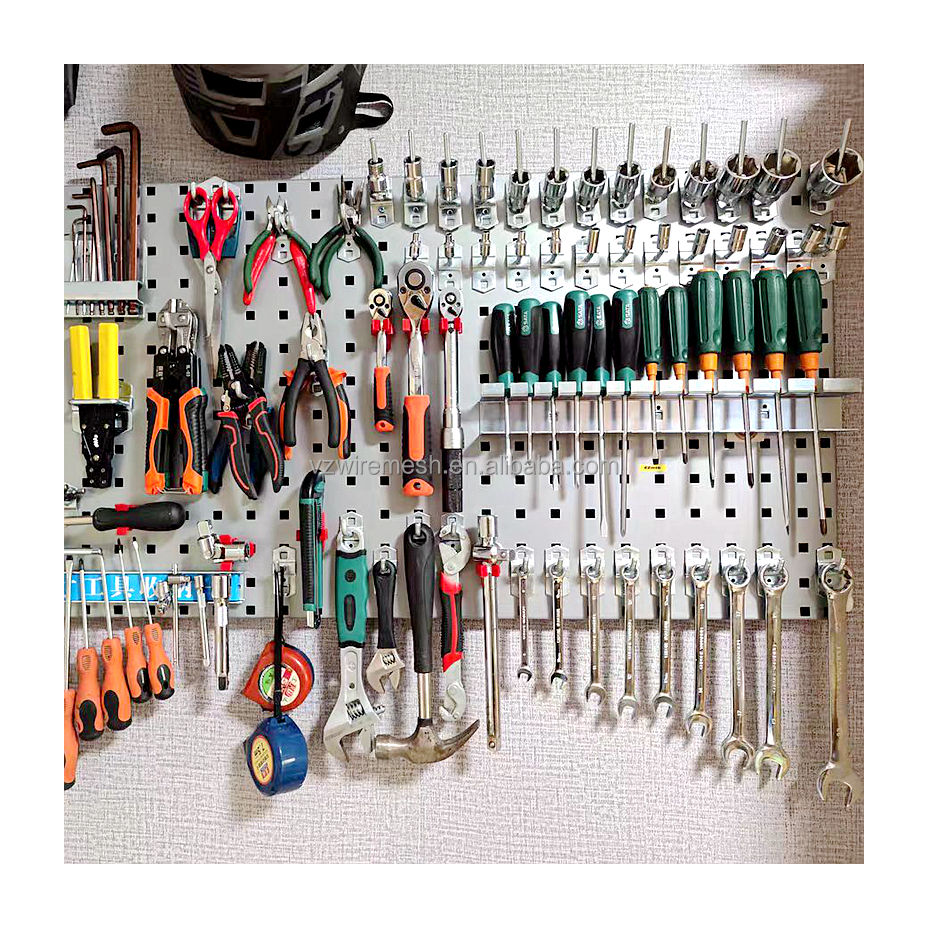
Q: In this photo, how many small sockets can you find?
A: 13